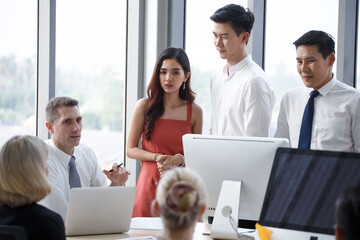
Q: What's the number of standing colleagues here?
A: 3